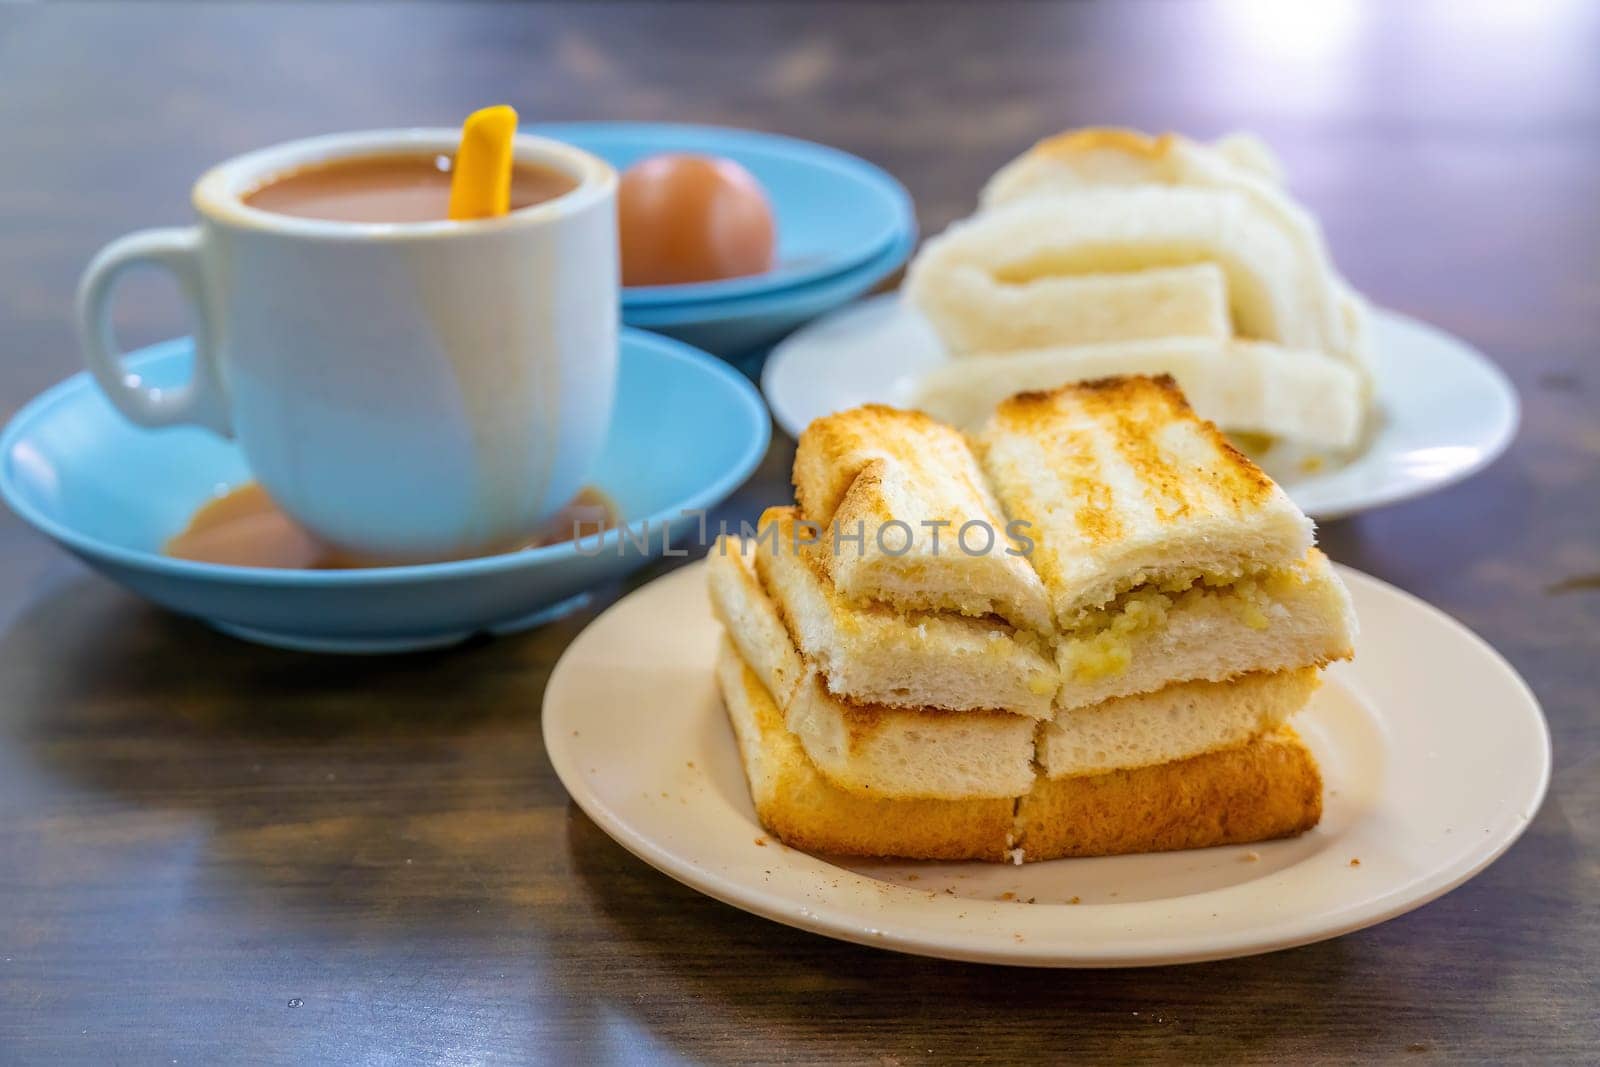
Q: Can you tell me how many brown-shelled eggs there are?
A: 1